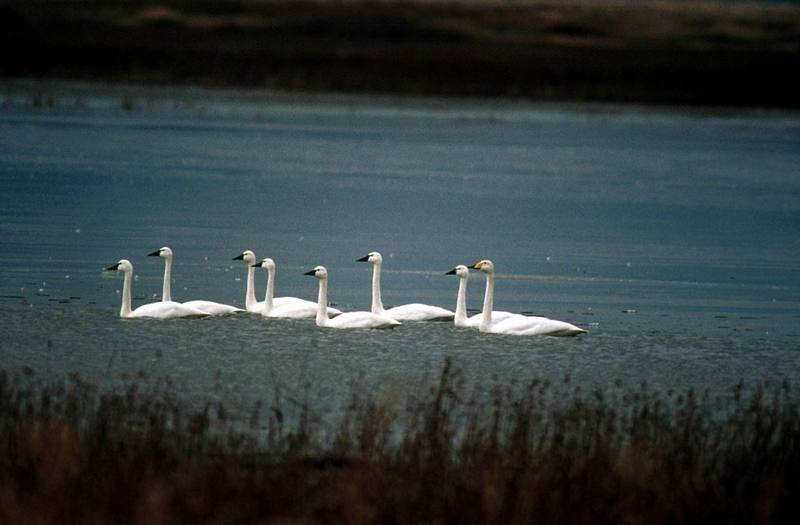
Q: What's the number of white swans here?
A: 8